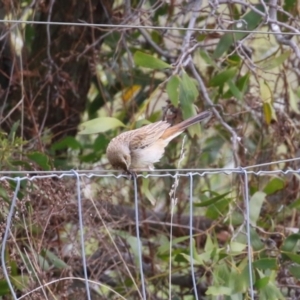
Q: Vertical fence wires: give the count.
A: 5